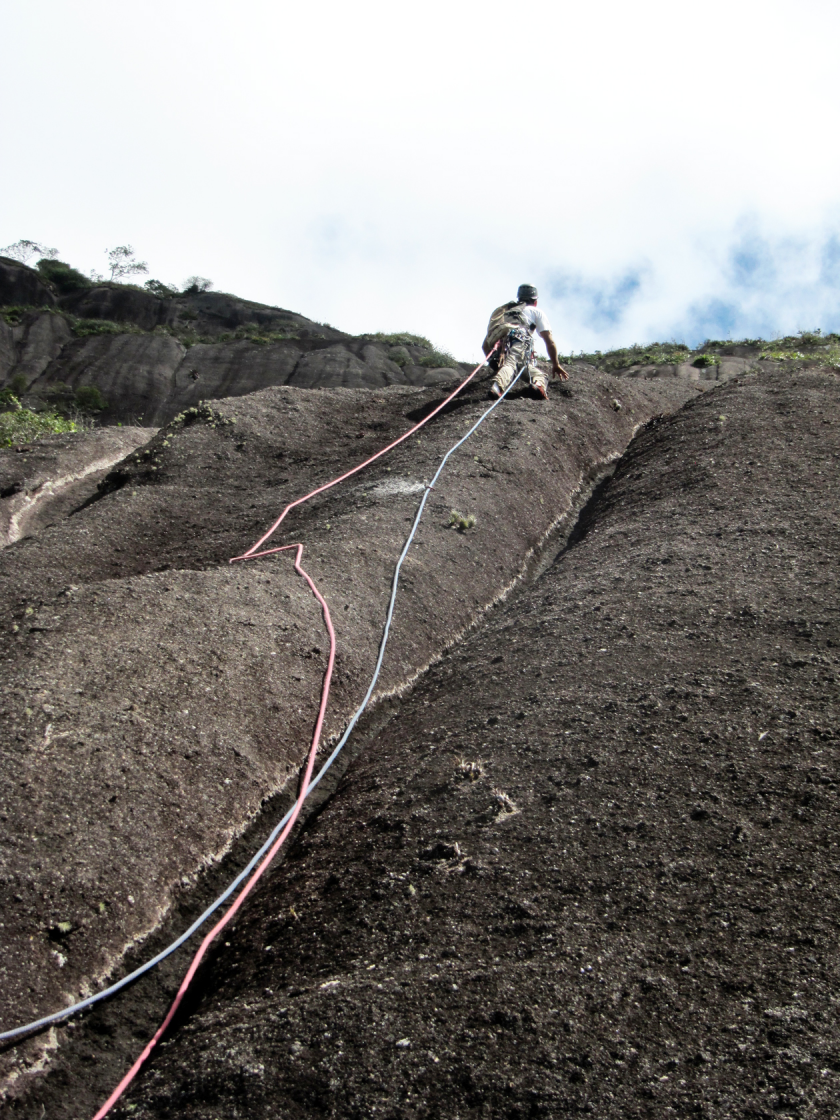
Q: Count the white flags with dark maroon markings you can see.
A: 0